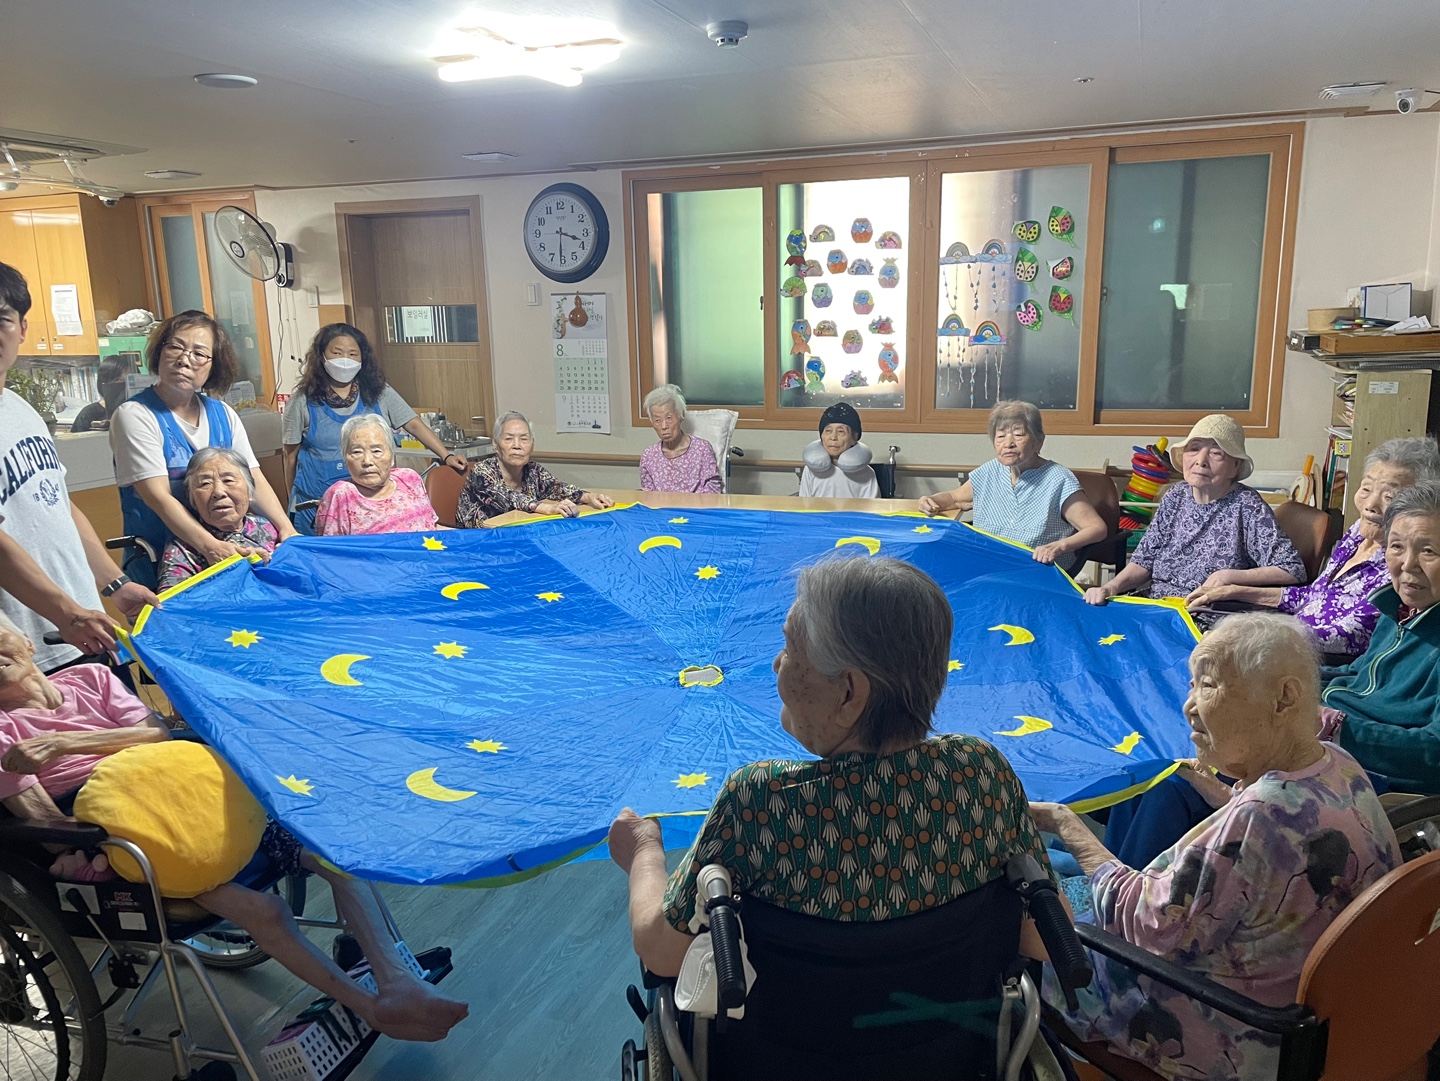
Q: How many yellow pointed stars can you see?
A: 13